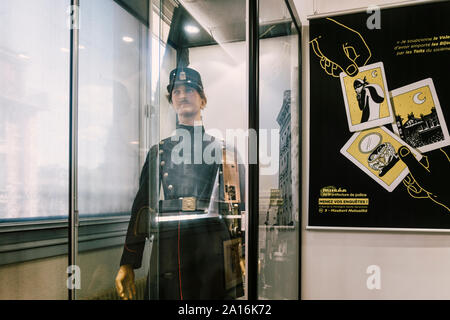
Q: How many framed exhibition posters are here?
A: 1